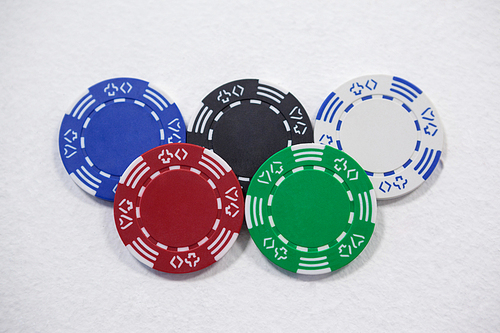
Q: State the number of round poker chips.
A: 5